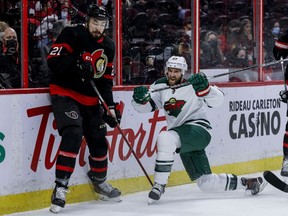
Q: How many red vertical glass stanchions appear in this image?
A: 4